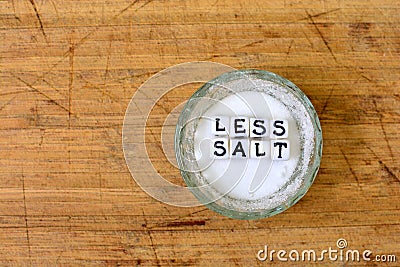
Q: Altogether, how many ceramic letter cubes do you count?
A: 8